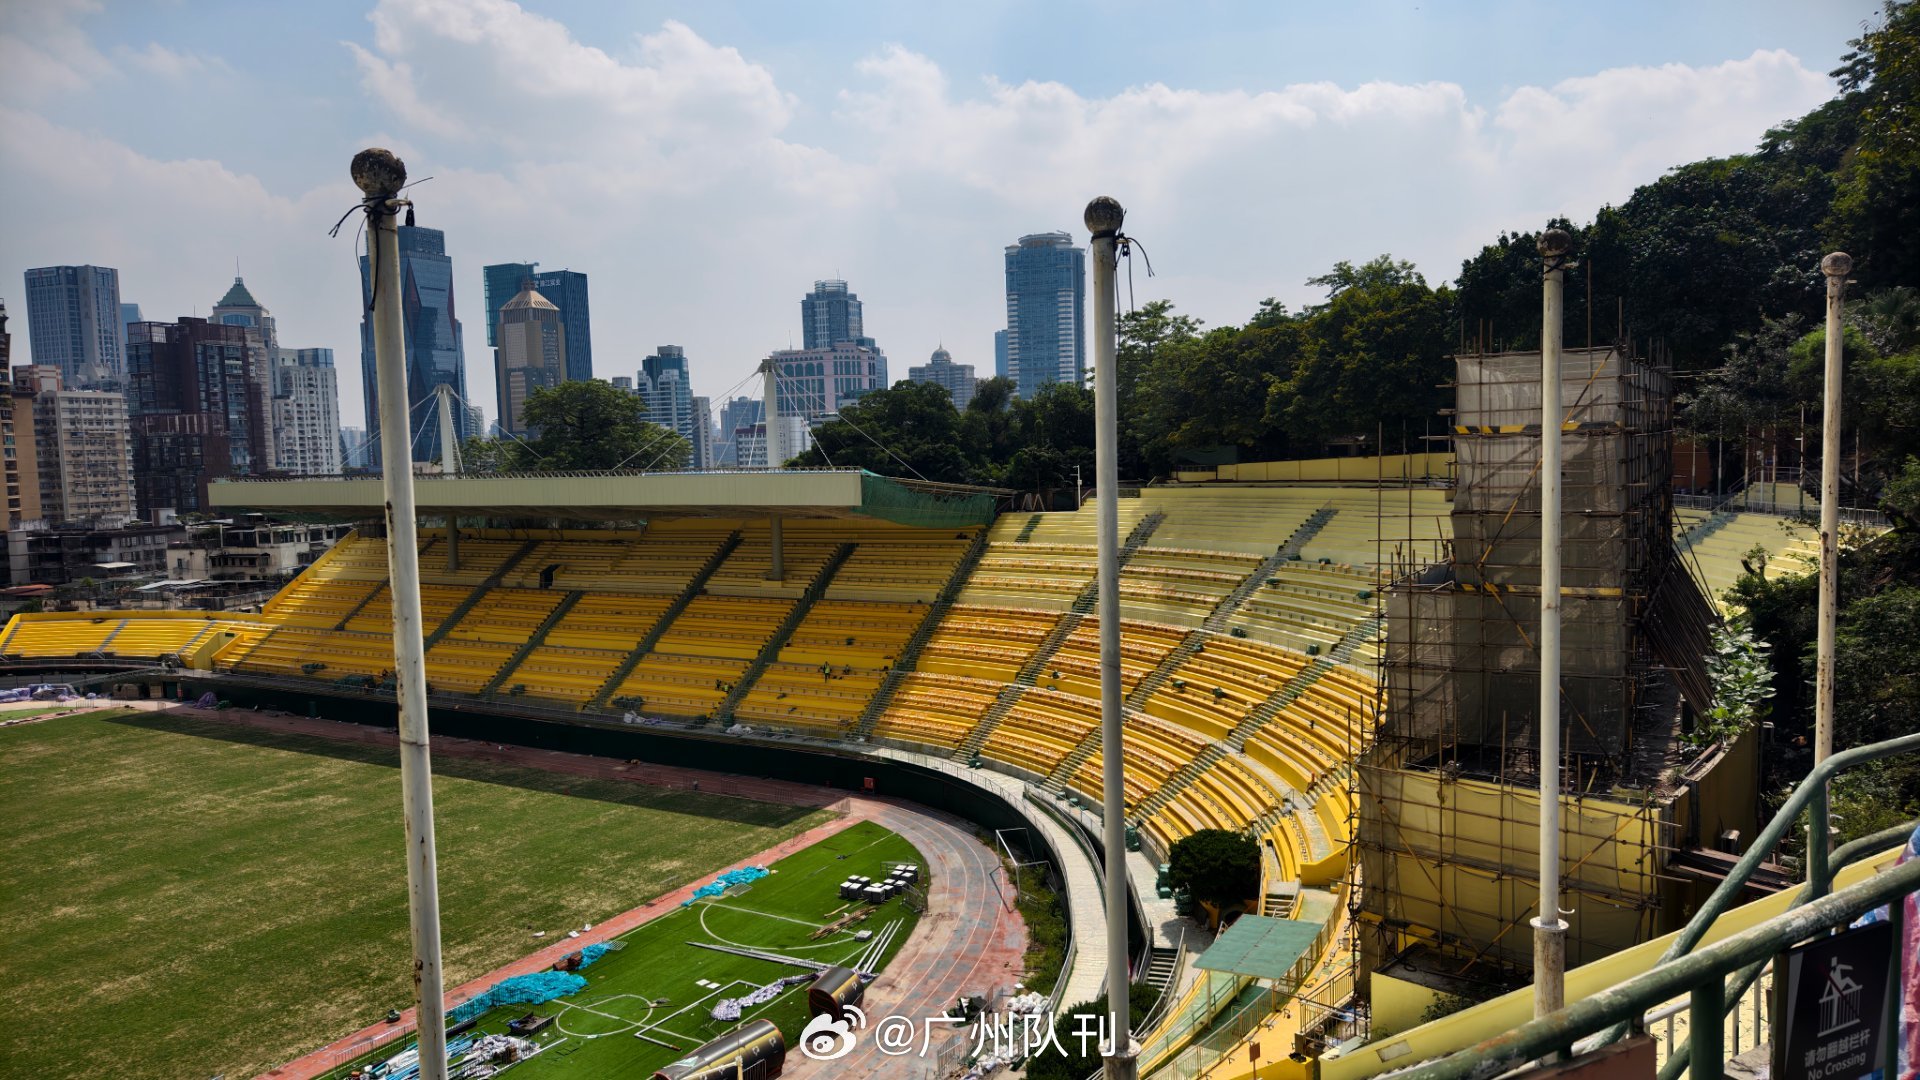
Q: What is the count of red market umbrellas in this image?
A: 0